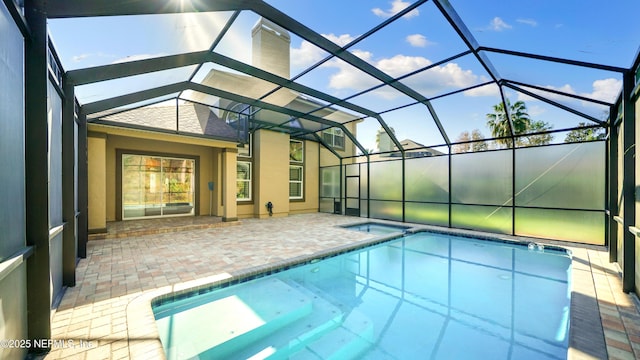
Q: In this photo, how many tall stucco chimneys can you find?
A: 1